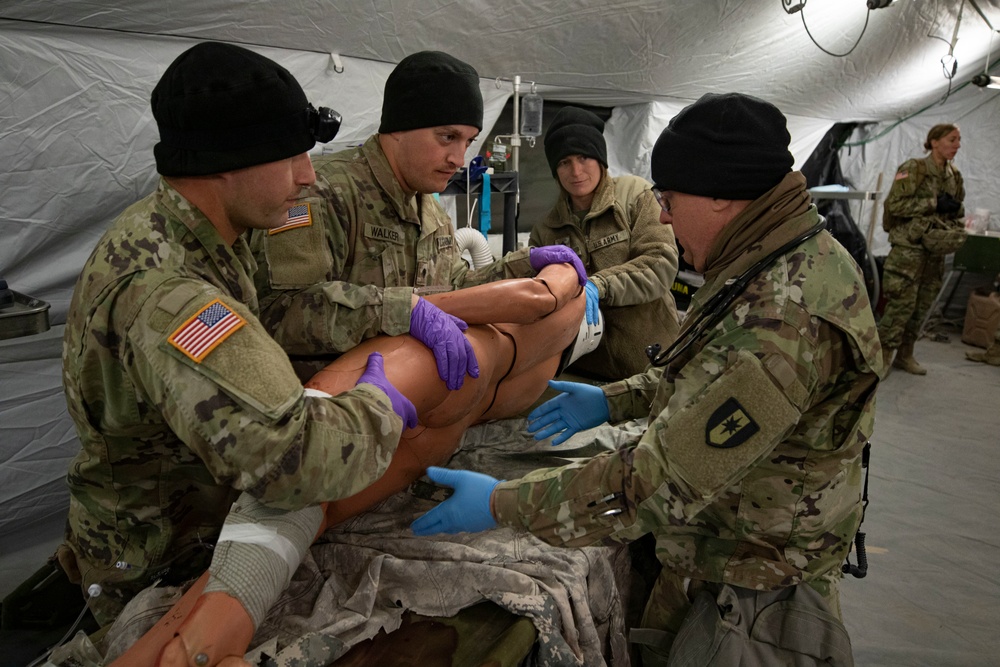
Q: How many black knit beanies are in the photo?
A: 4